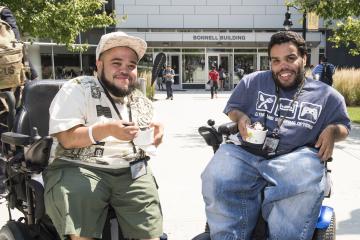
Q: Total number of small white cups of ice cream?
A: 2